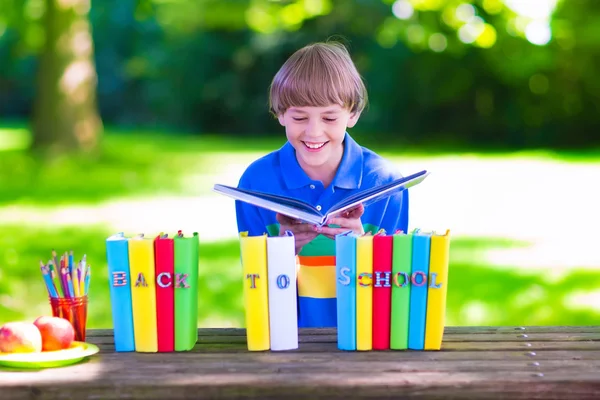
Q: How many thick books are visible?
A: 12